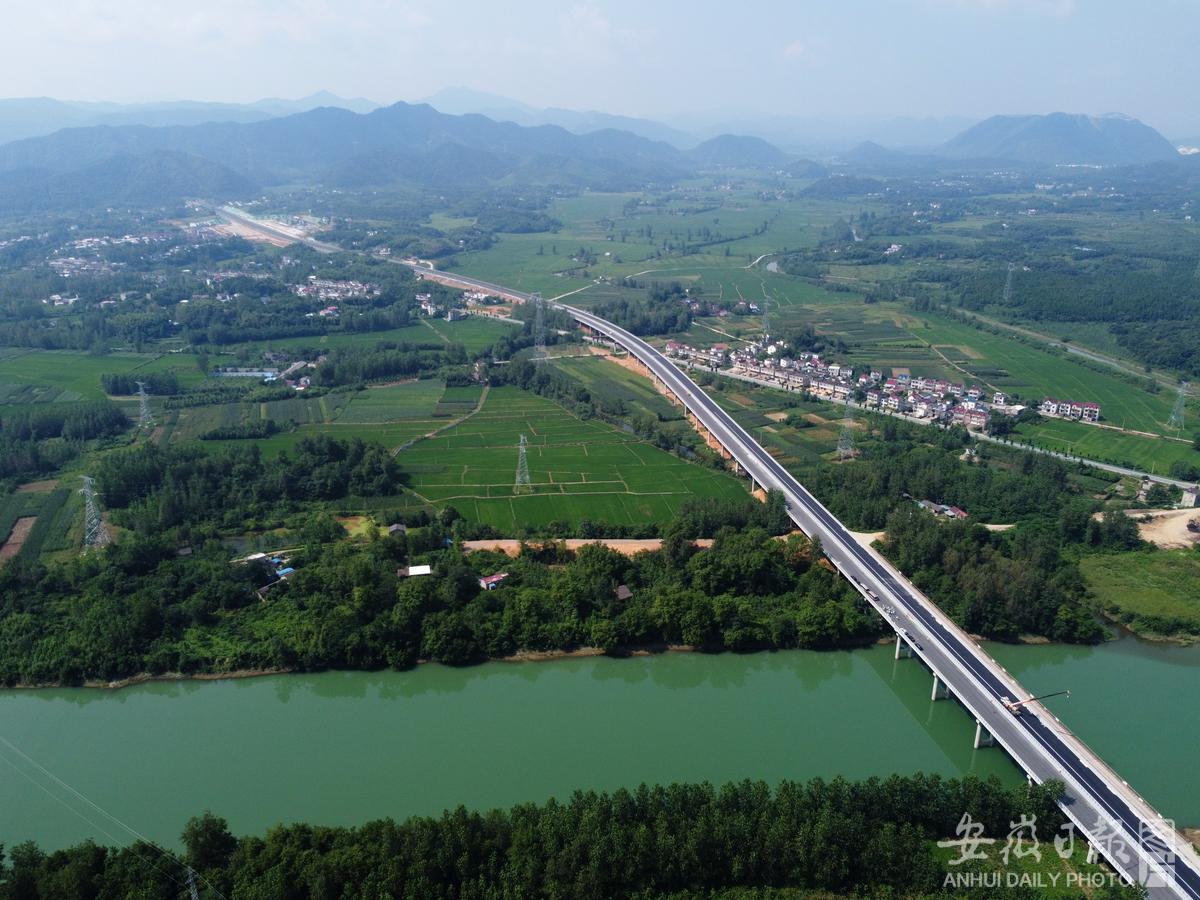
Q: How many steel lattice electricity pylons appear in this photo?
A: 9